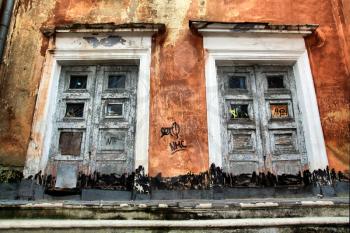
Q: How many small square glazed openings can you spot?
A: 8